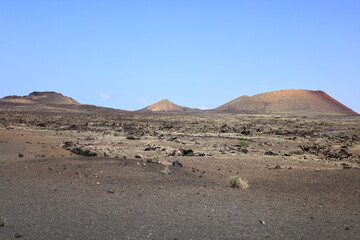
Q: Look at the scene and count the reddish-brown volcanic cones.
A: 3